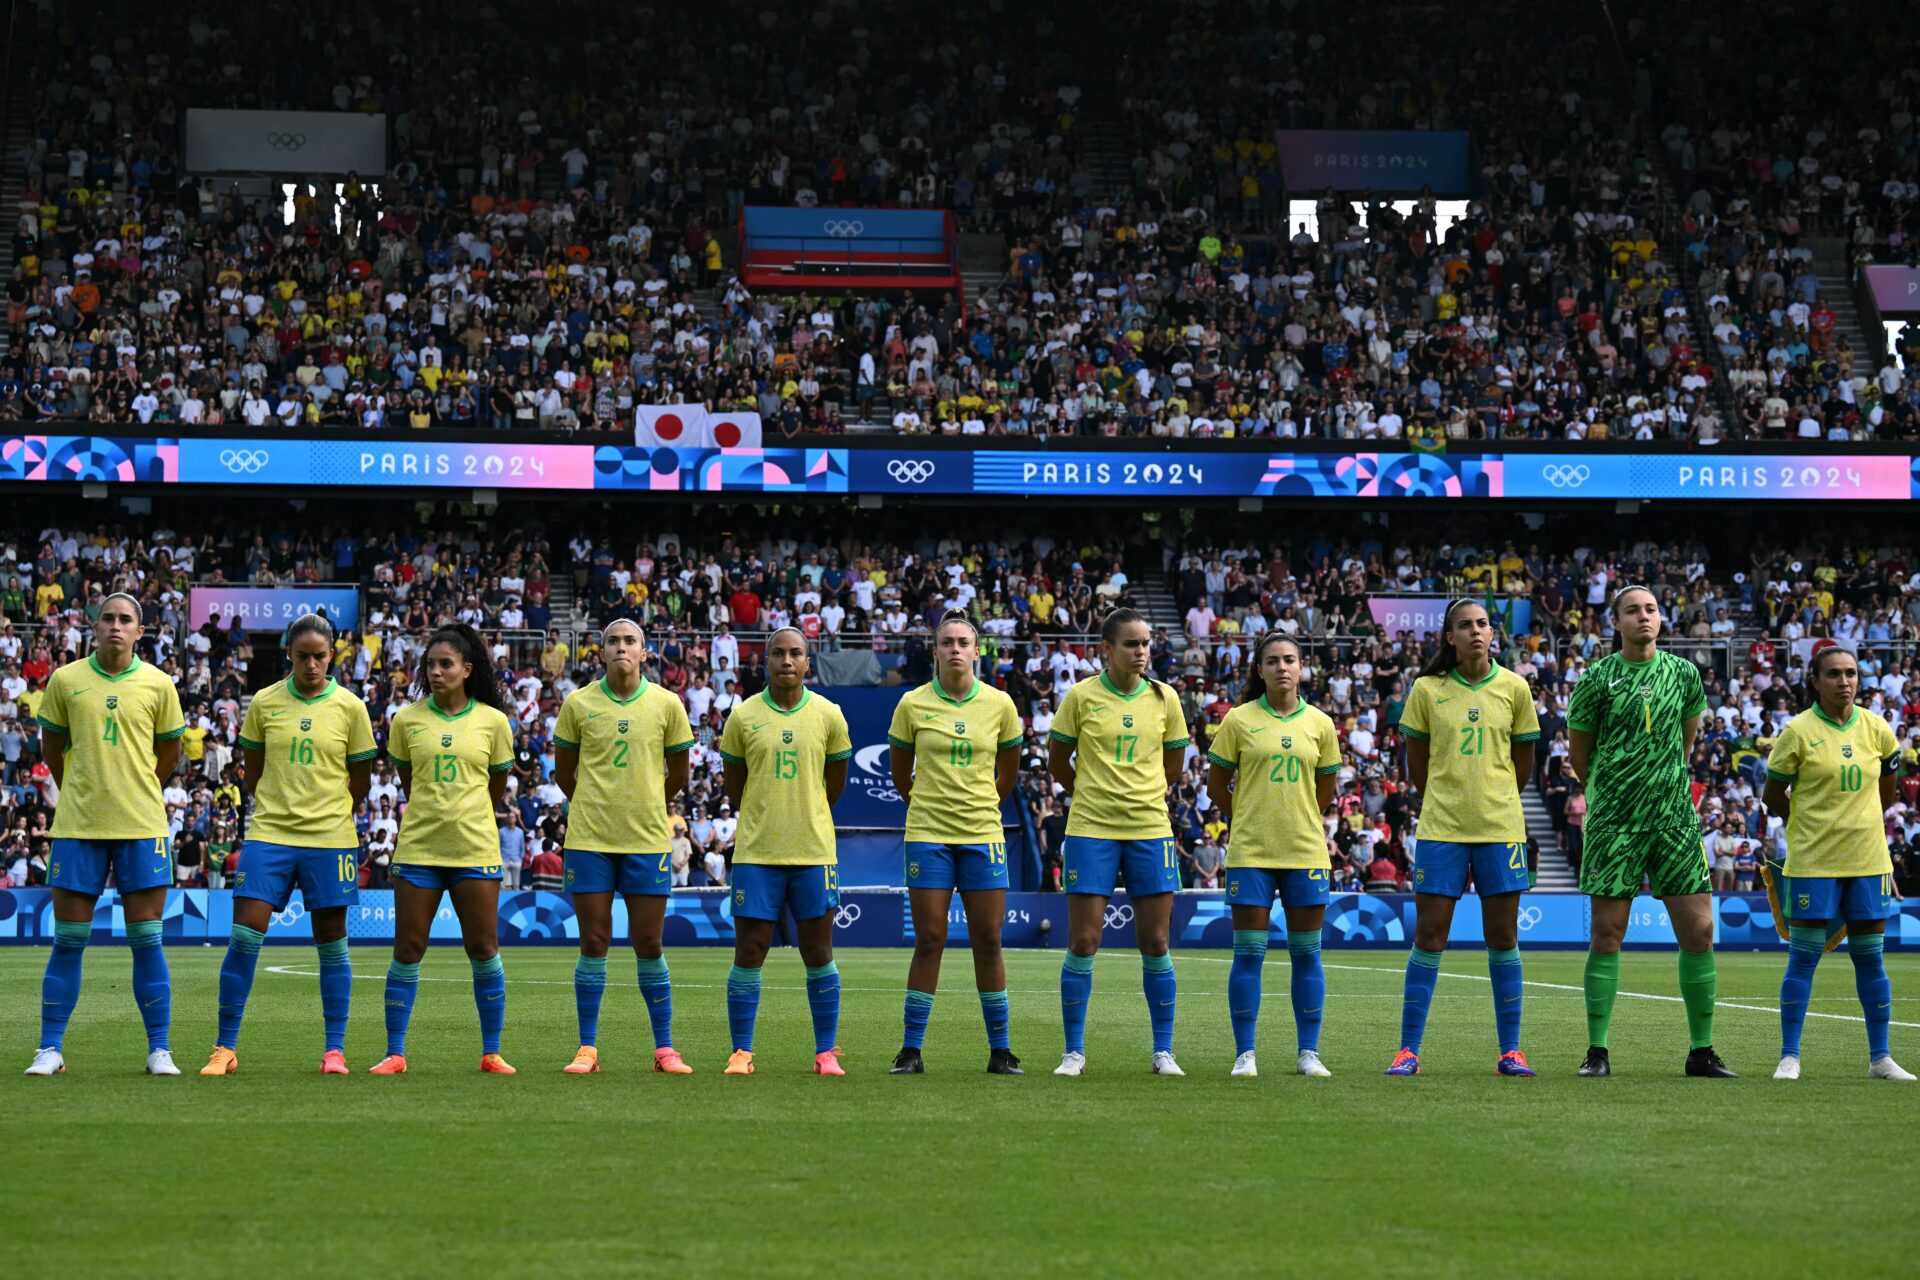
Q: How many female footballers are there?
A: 11